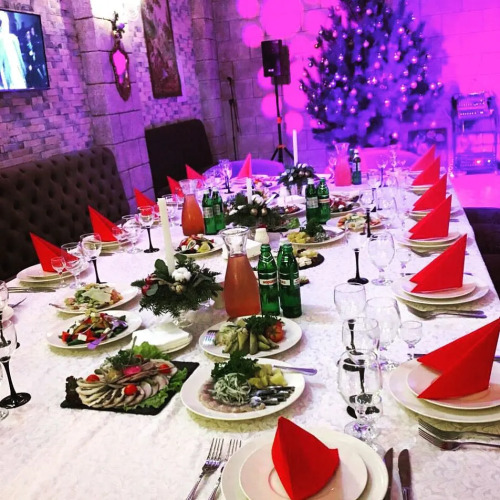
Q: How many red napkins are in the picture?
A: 13